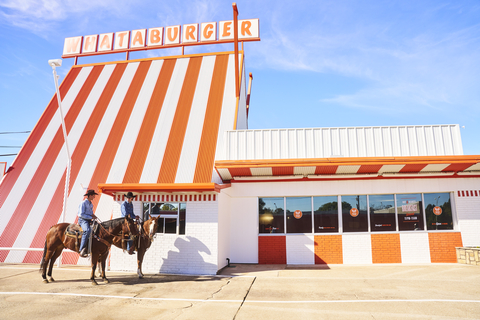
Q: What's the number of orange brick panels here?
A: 4